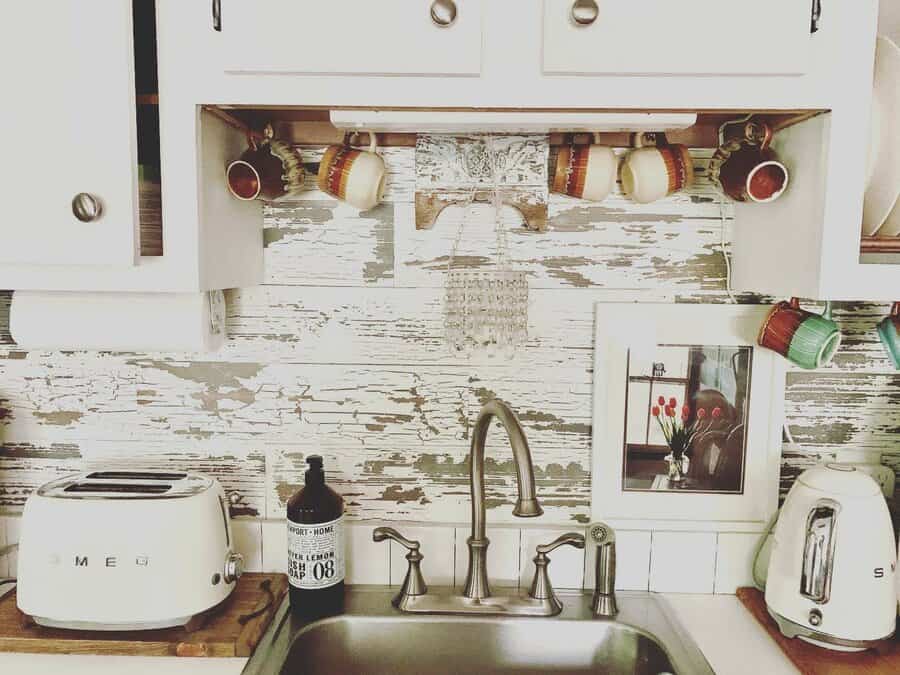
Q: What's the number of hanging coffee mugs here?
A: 7